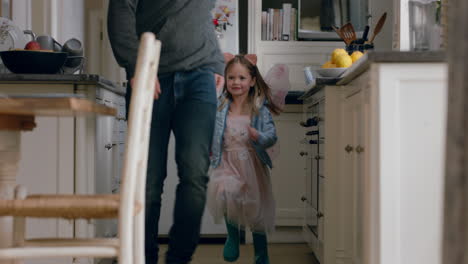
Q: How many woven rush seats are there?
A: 1